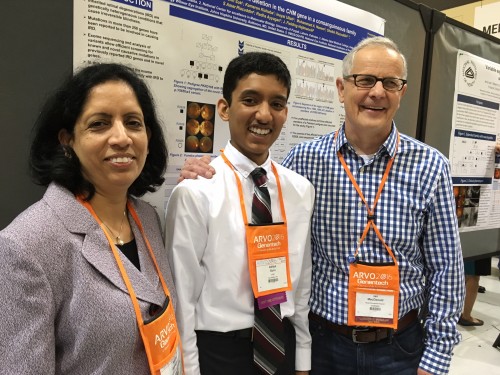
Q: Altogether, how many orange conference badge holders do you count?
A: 3